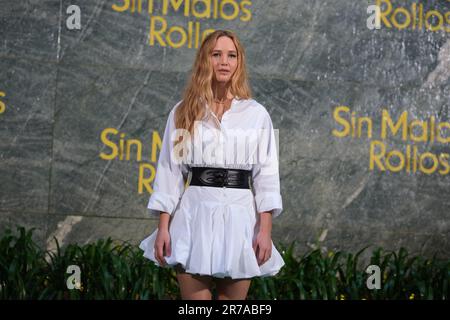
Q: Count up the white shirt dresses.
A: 1